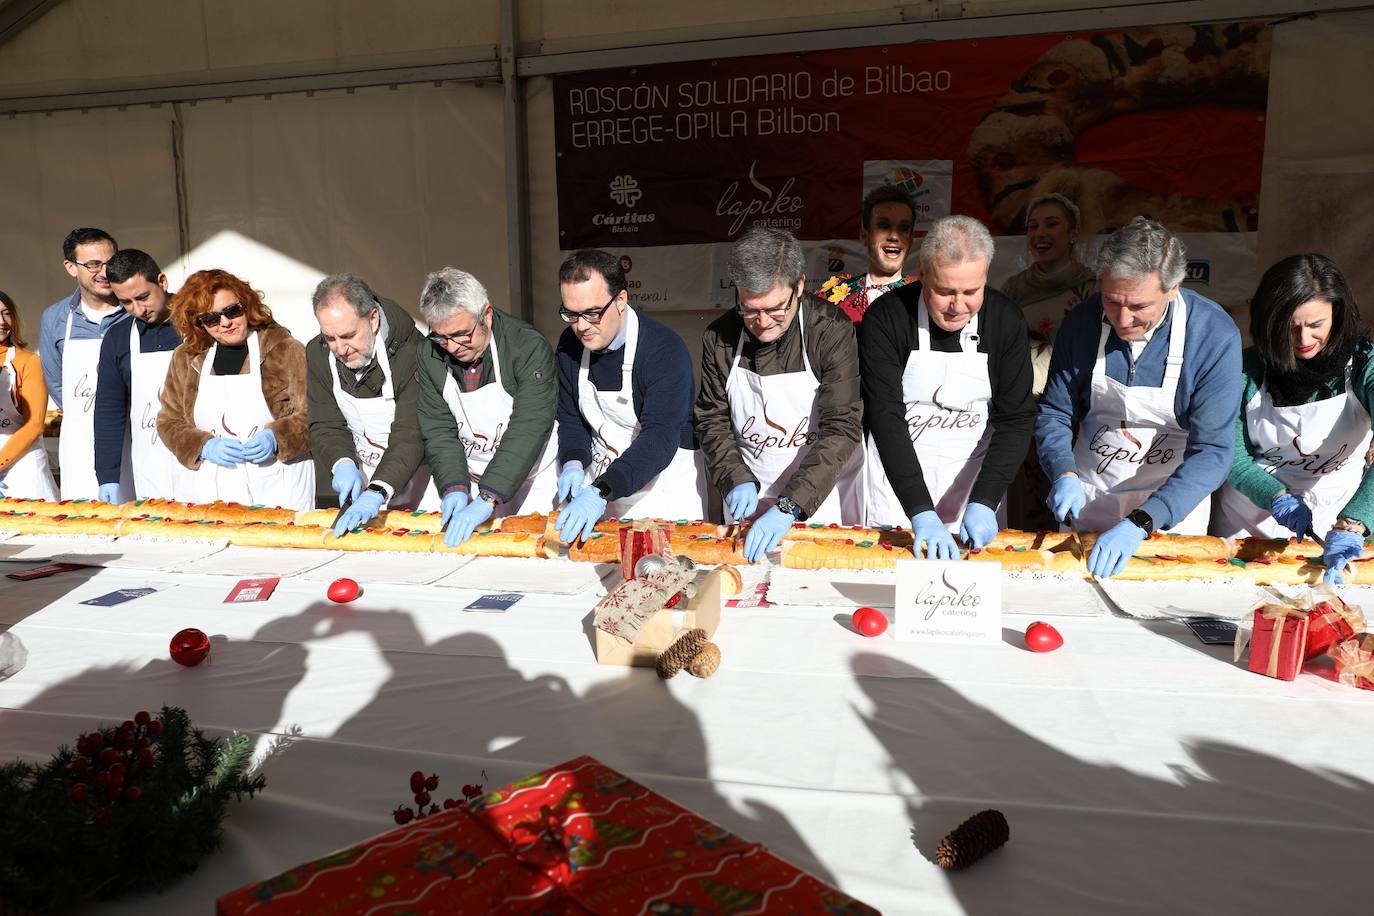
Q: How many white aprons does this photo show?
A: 11